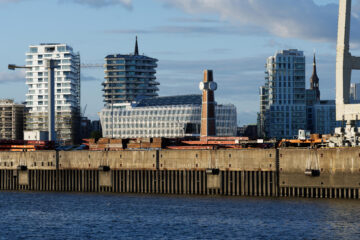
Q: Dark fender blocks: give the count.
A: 4